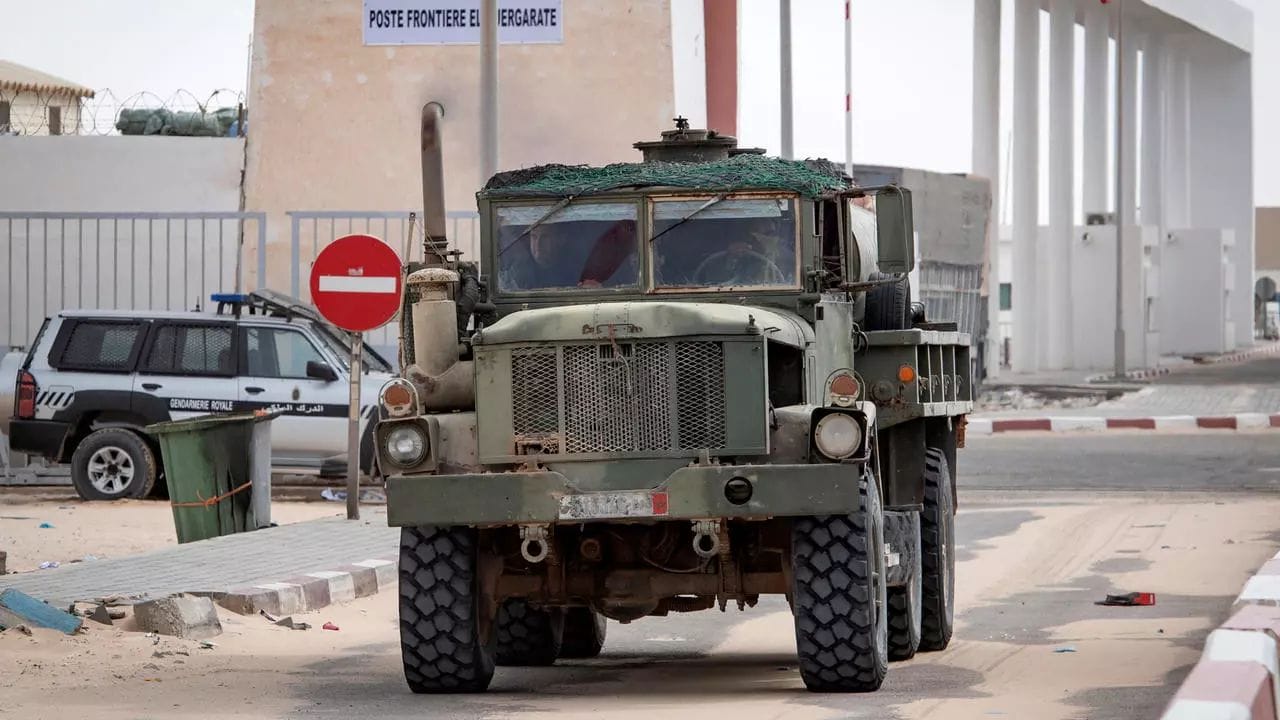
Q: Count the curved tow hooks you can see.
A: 2